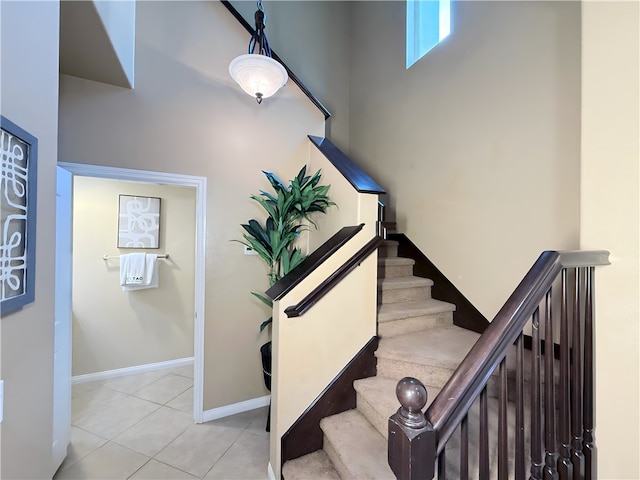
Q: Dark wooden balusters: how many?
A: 10